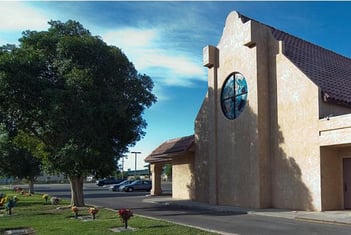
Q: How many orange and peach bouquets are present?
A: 2